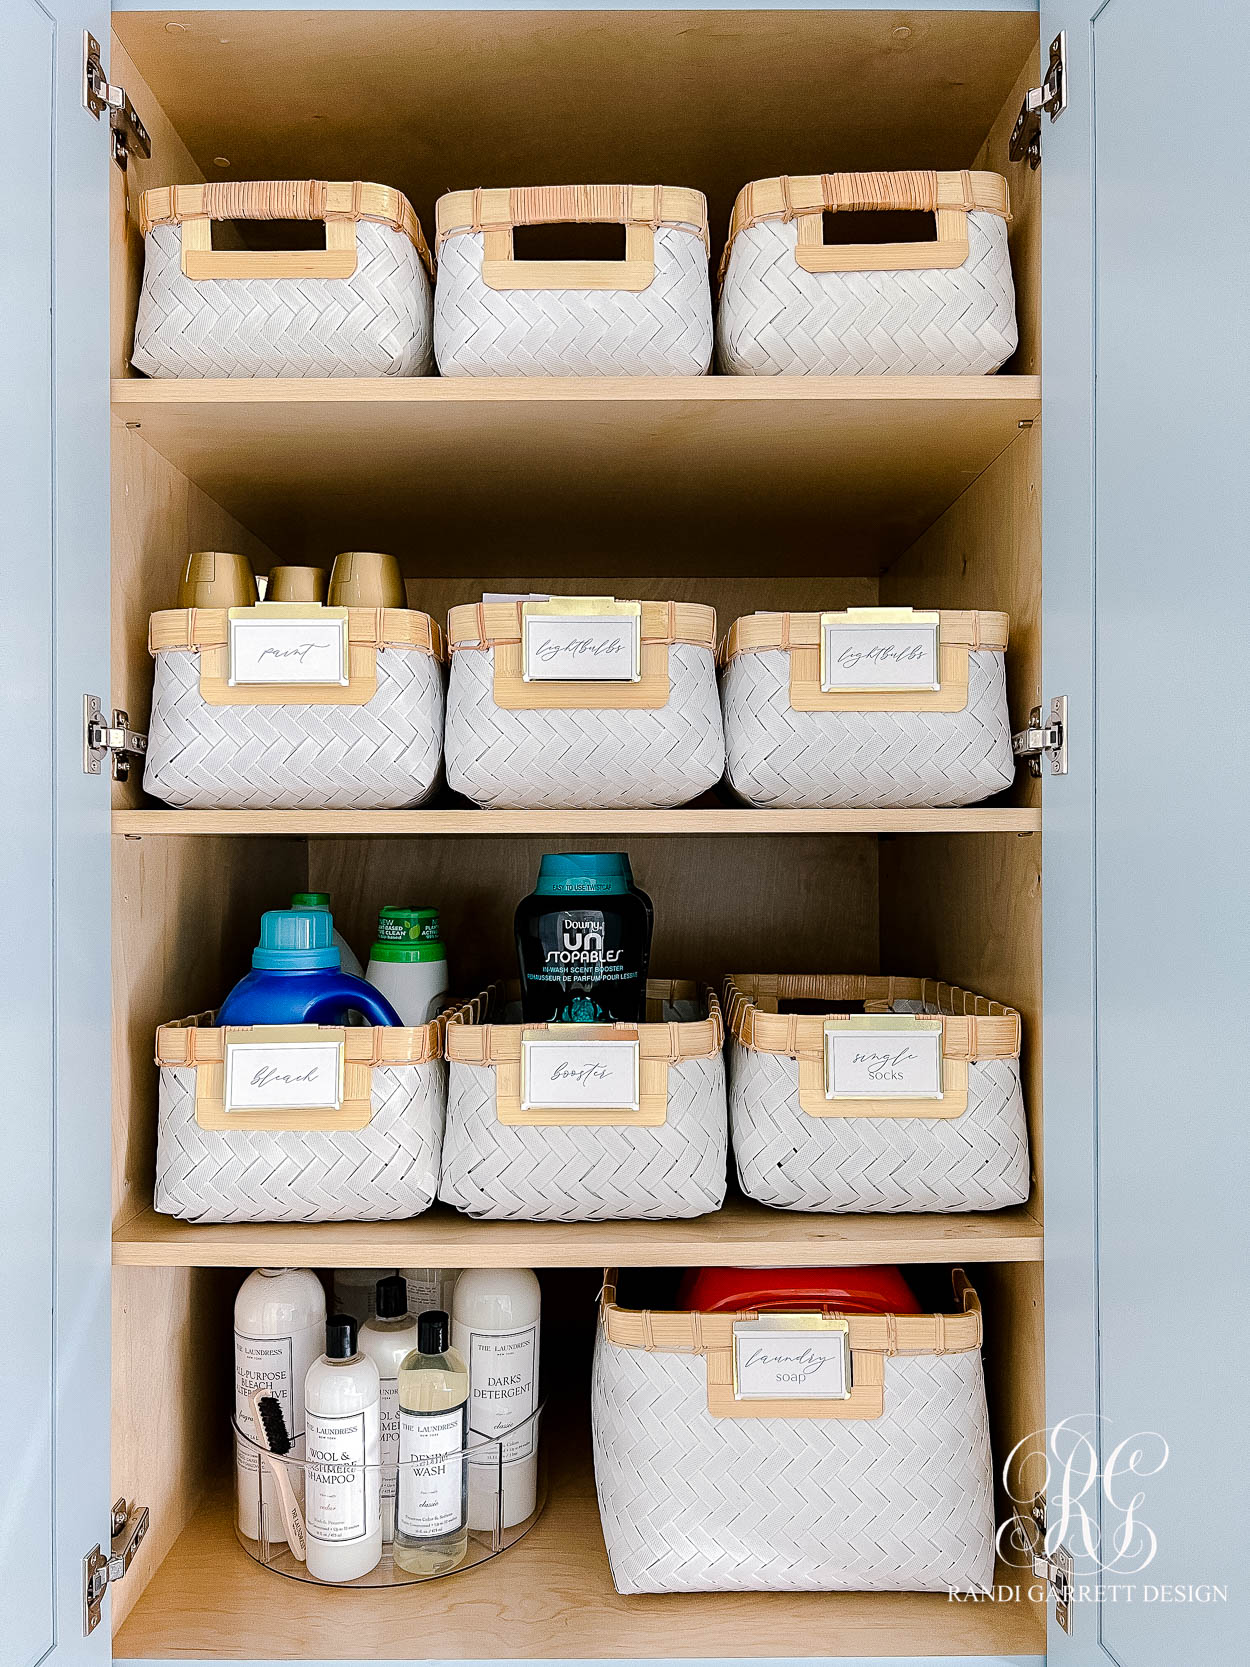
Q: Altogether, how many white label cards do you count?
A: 7